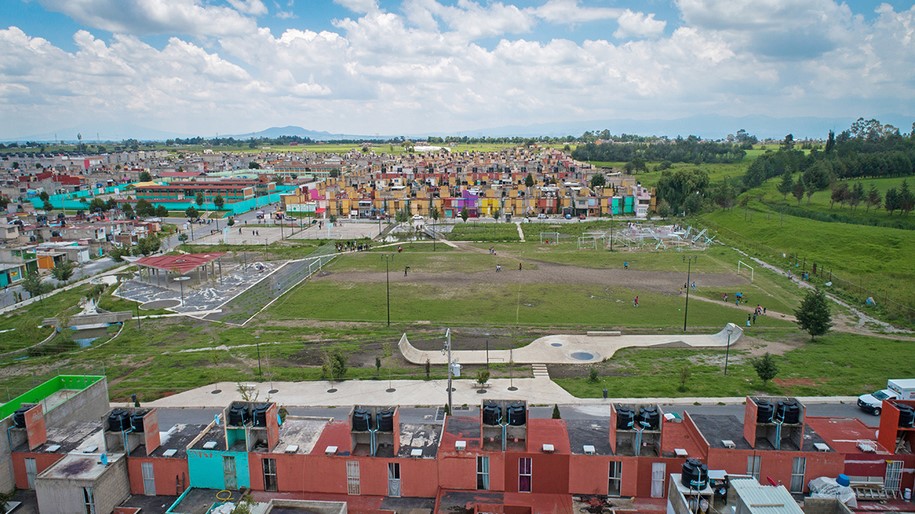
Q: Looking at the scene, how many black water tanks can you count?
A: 15